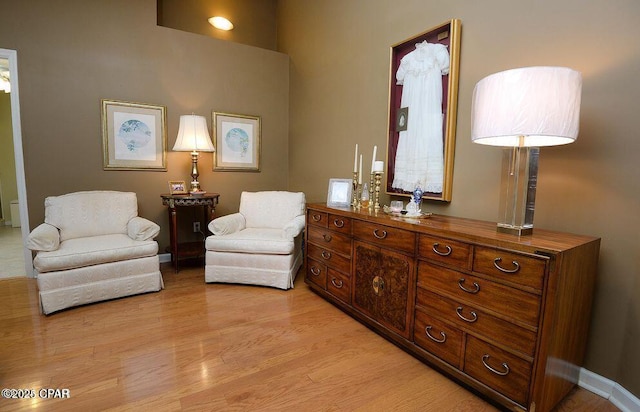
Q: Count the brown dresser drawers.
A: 13